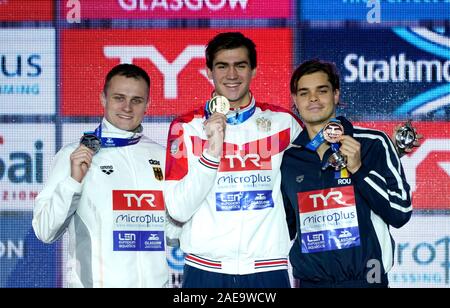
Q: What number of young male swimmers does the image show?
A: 3